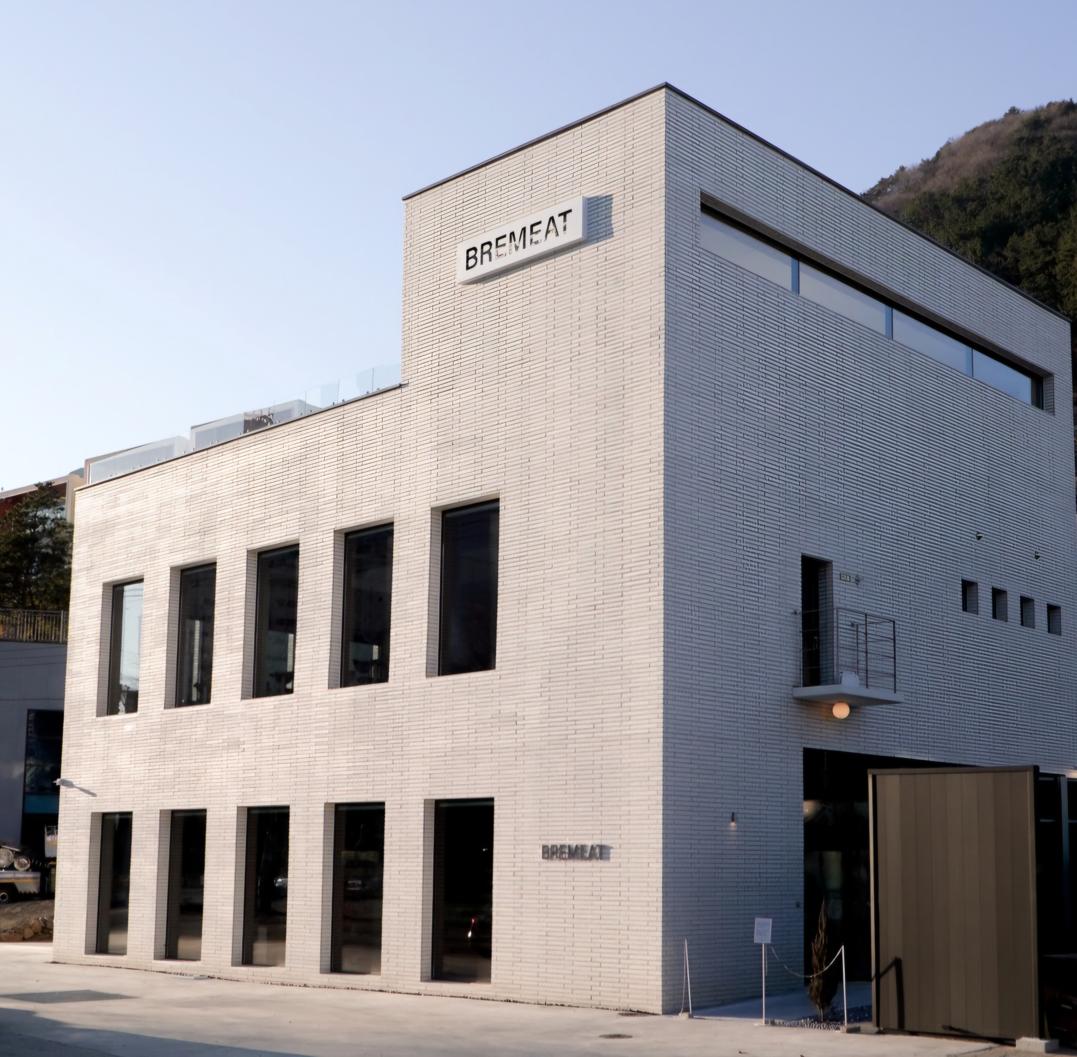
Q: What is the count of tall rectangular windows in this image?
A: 10